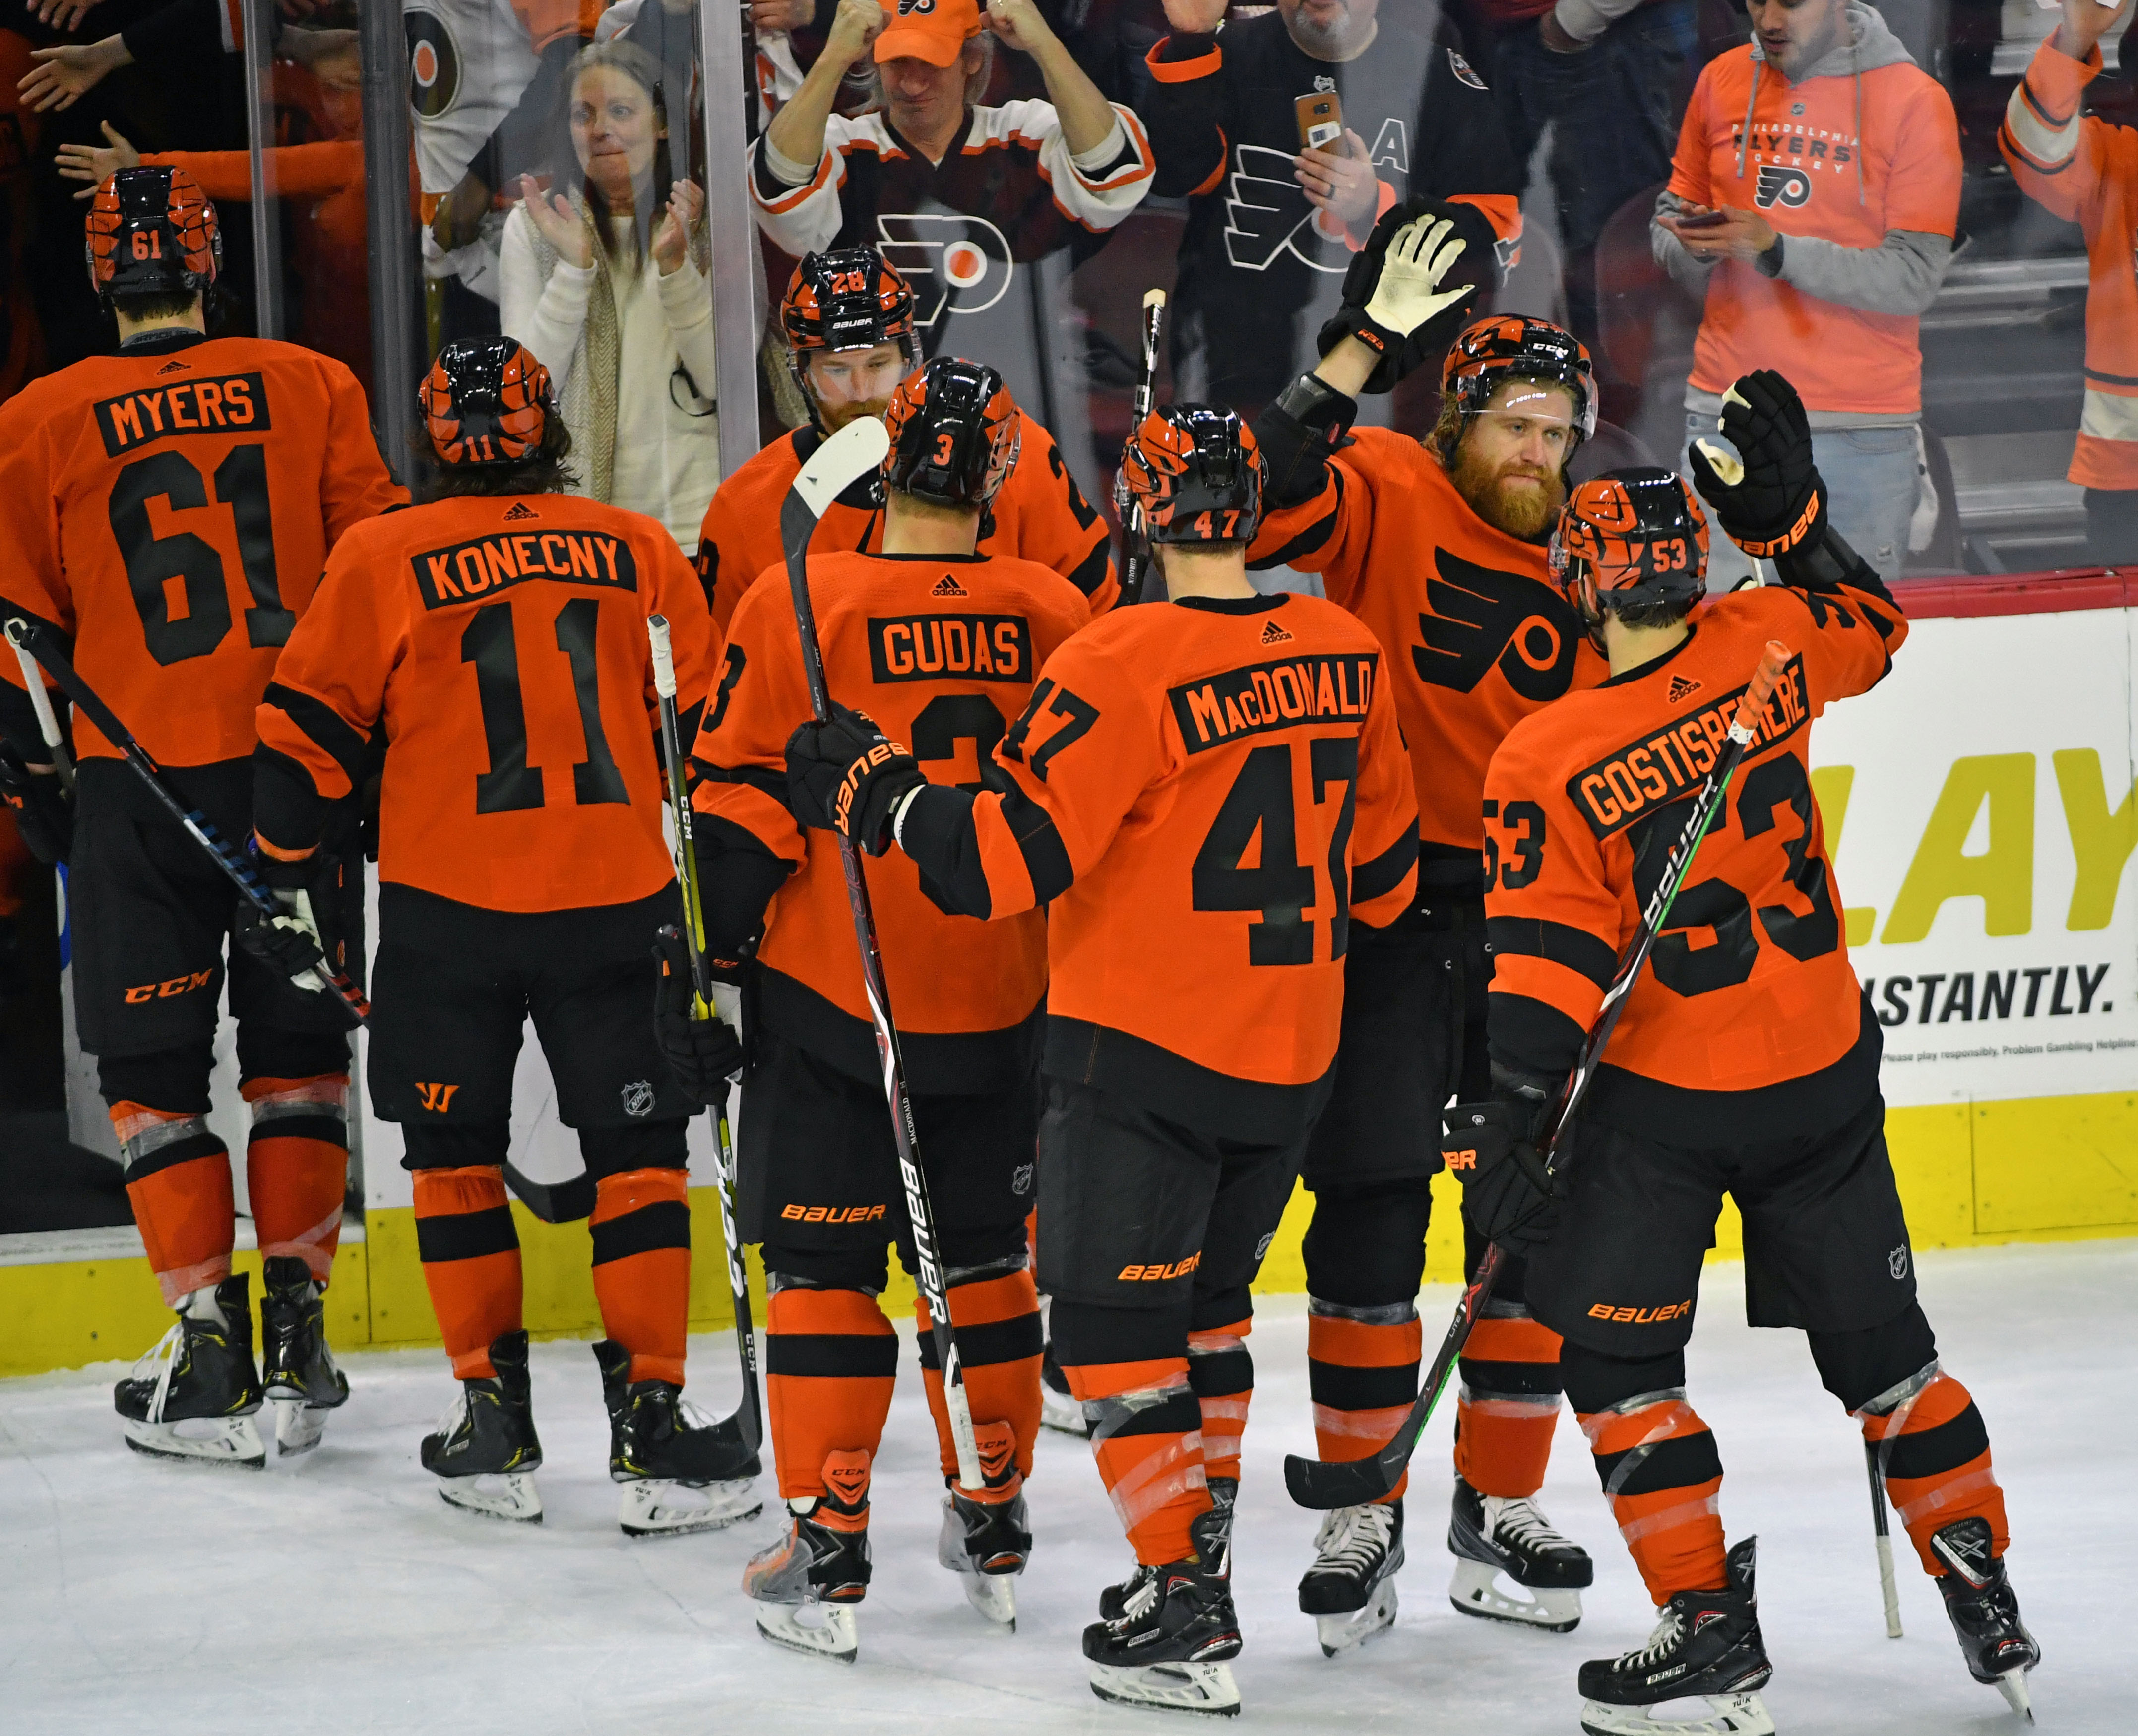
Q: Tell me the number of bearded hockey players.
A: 2